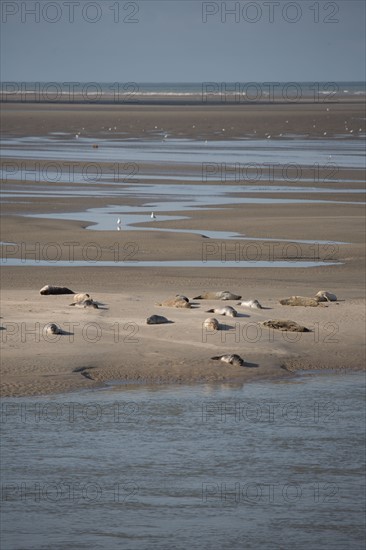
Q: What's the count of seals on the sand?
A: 15